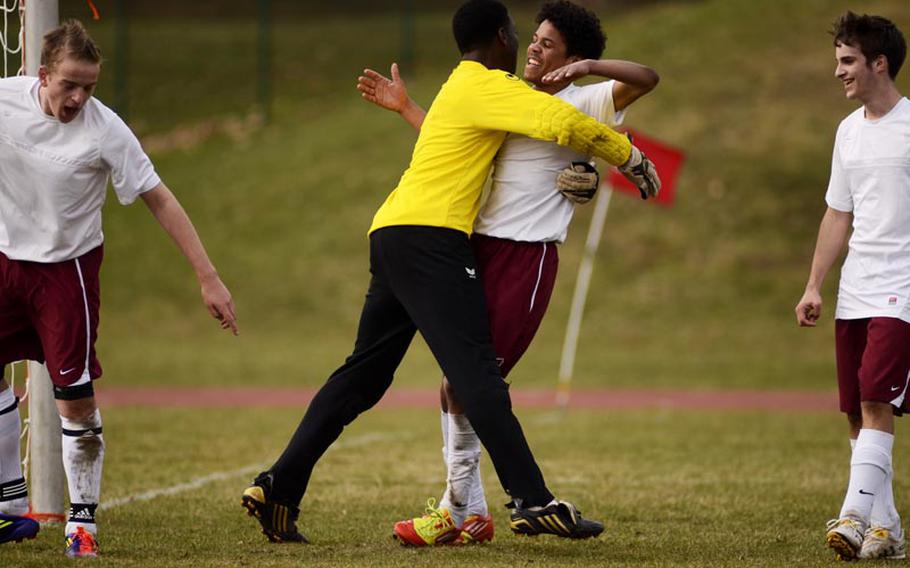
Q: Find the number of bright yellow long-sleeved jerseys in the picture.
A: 1